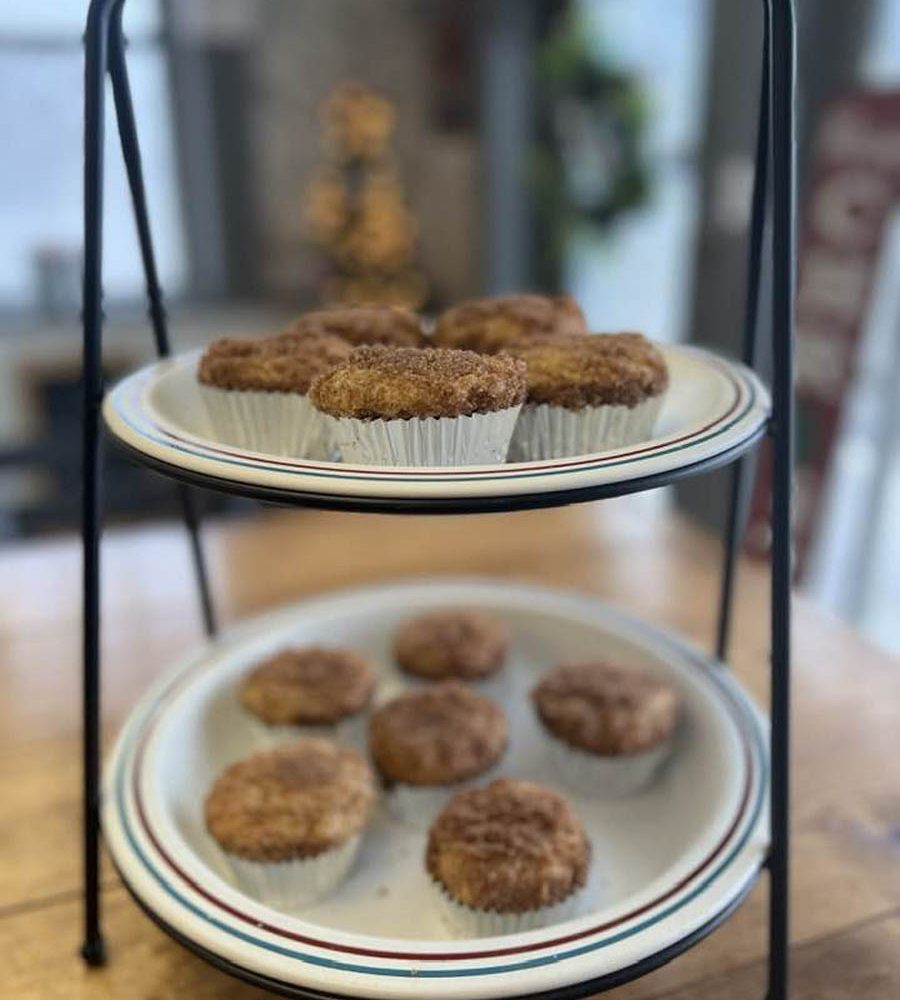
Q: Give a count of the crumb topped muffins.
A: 11